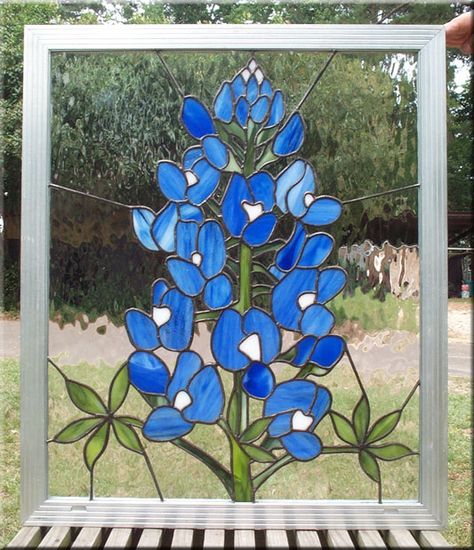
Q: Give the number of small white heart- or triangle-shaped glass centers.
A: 9